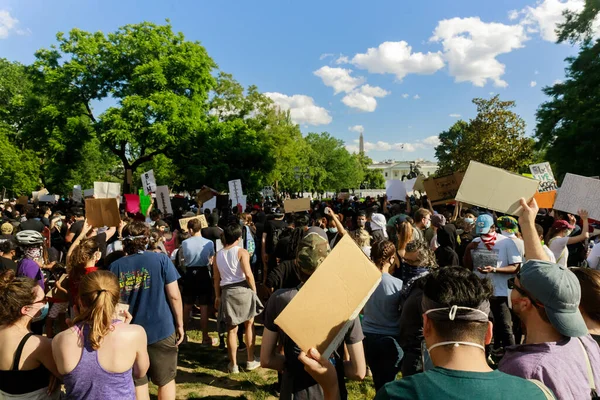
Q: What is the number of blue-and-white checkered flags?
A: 0